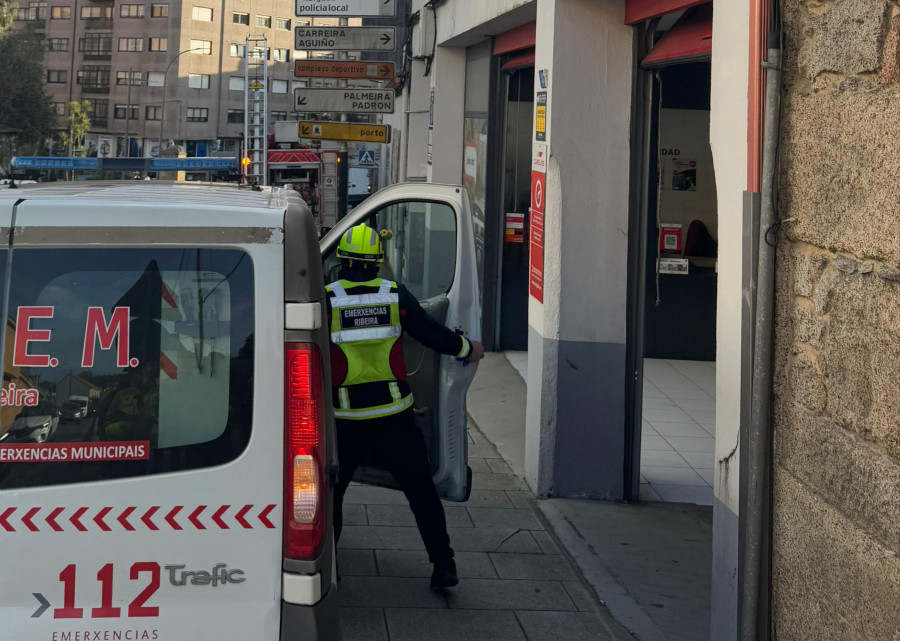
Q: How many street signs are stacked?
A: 5